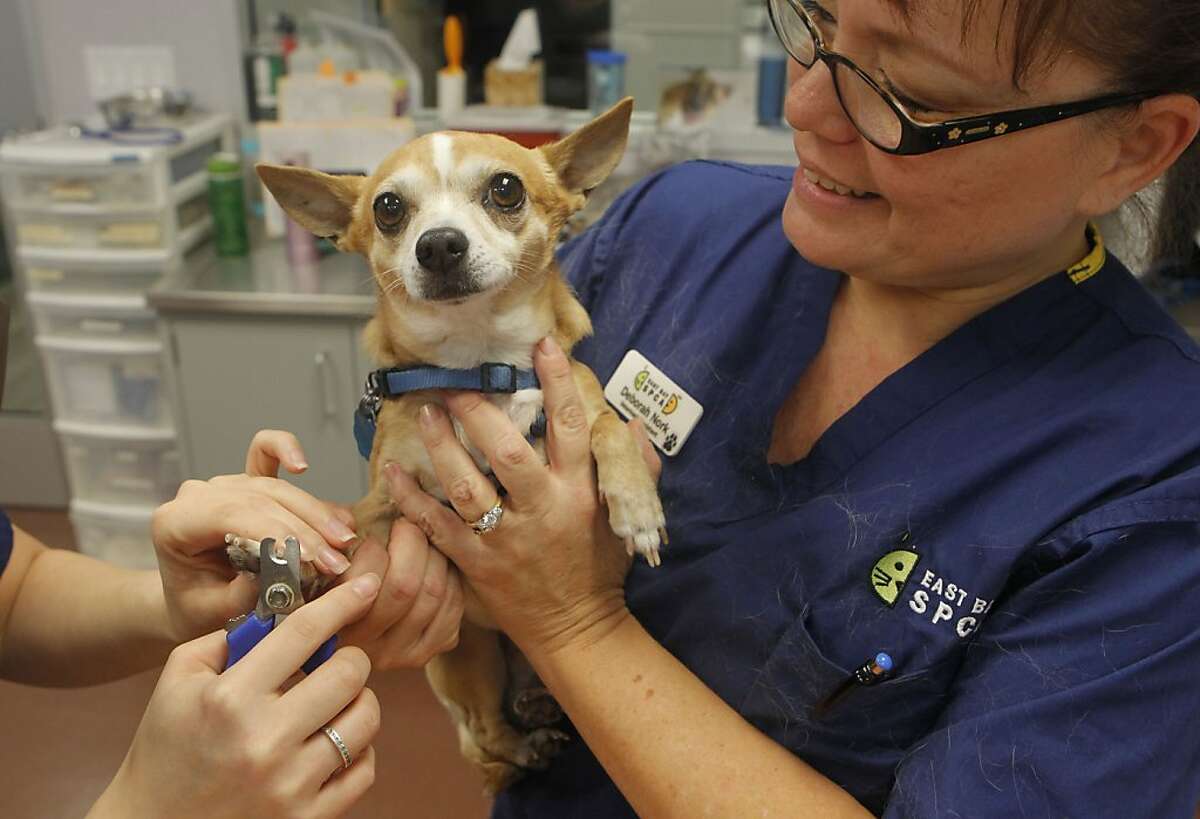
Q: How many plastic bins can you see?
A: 7